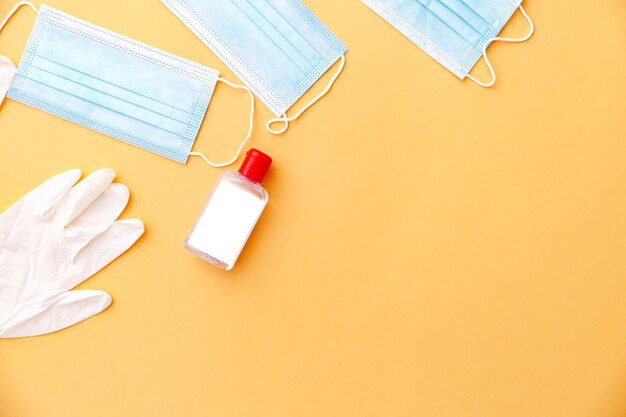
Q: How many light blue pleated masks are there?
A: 3